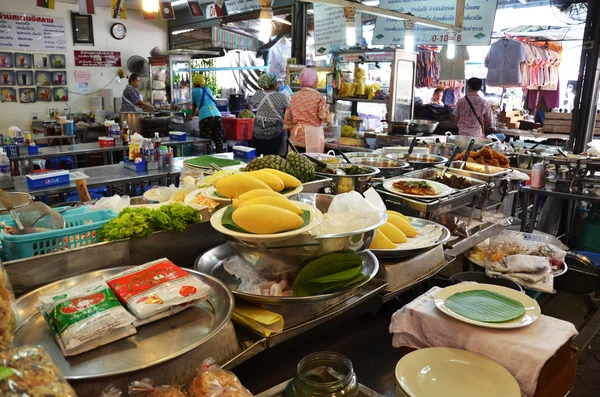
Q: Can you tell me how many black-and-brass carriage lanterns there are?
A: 0